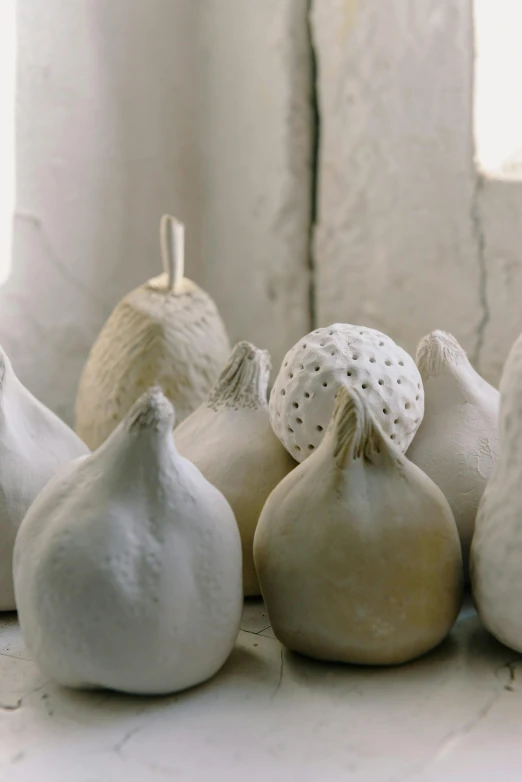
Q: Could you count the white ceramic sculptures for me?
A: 8